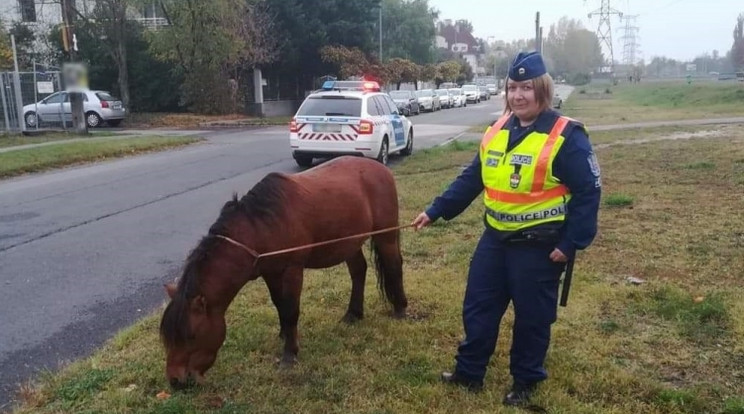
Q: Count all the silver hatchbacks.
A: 1